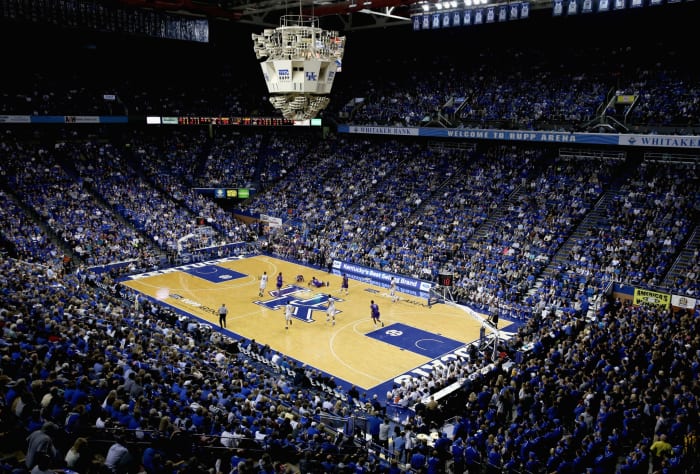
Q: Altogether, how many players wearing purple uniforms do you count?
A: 5